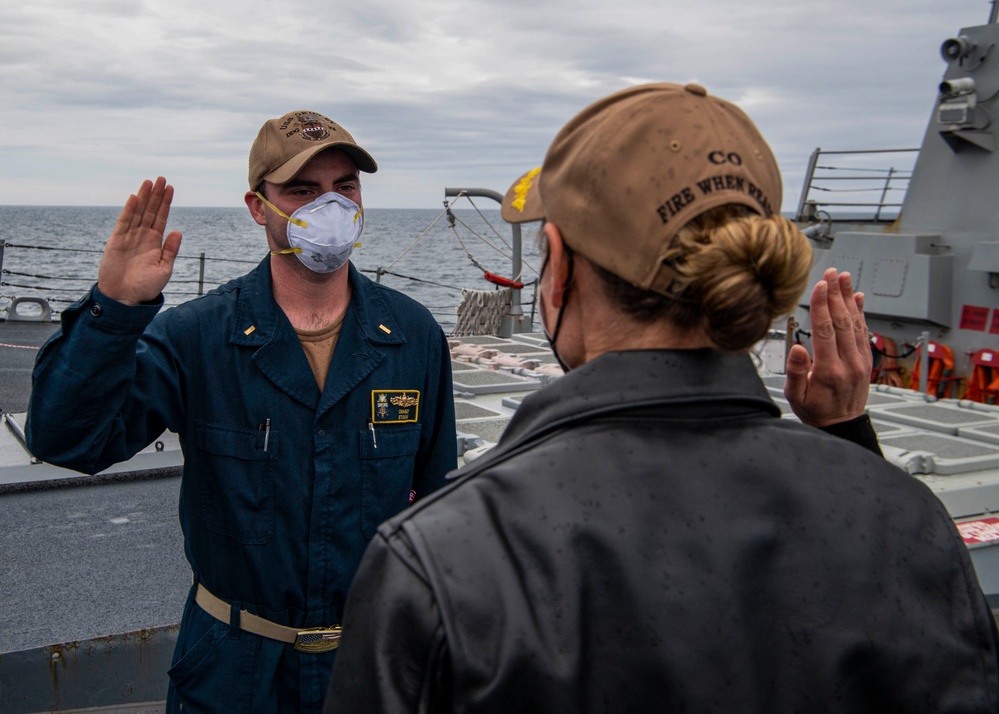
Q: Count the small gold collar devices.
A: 2